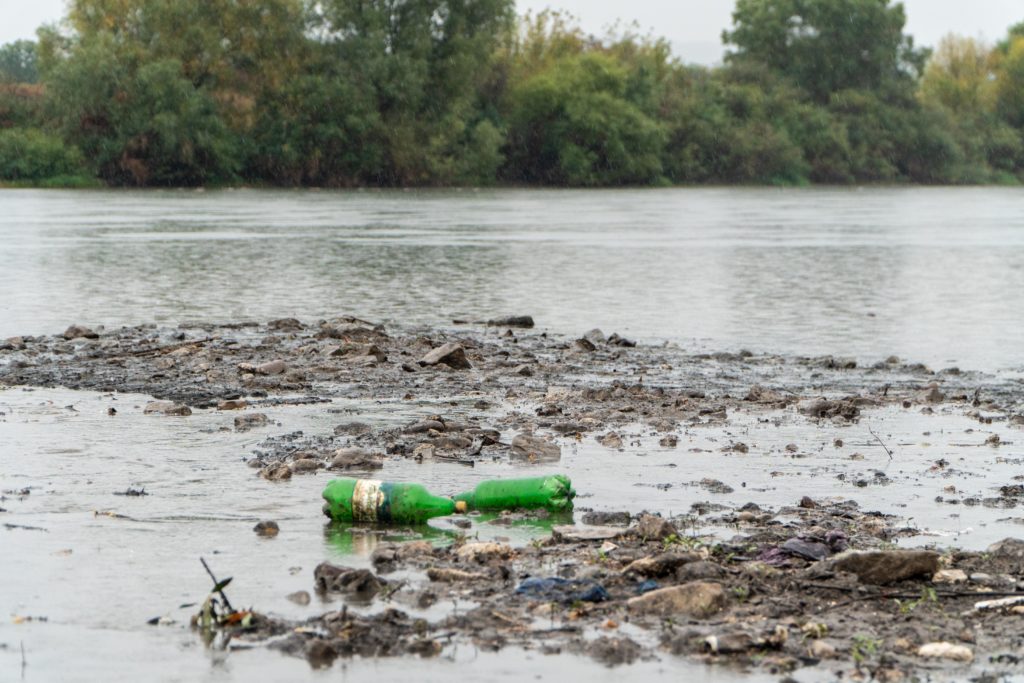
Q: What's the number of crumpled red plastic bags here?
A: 0